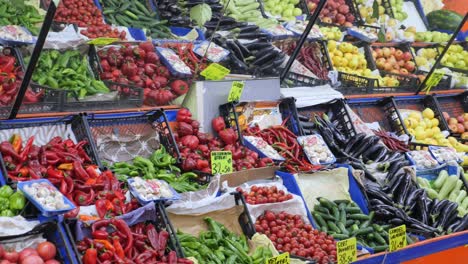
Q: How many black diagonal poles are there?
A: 3